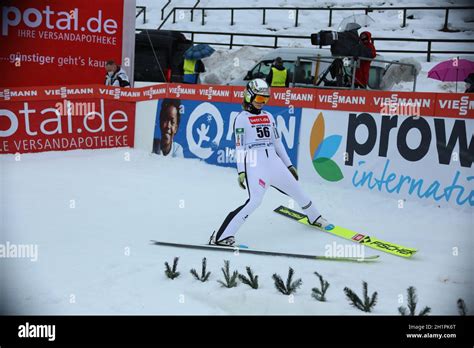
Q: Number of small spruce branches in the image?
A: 9